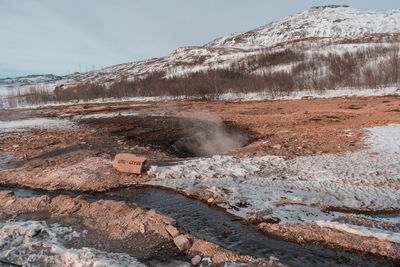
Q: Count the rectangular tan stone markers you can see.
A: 1